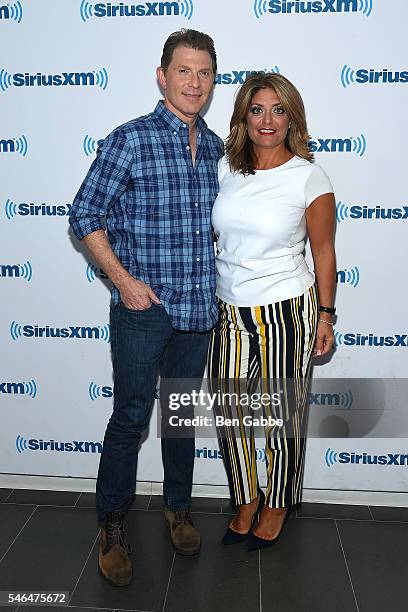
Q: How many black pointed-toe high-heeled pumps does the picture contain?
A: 2